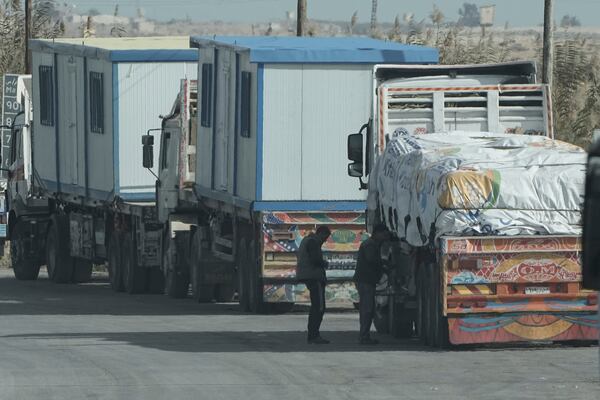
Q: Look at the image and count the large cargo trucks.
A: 3